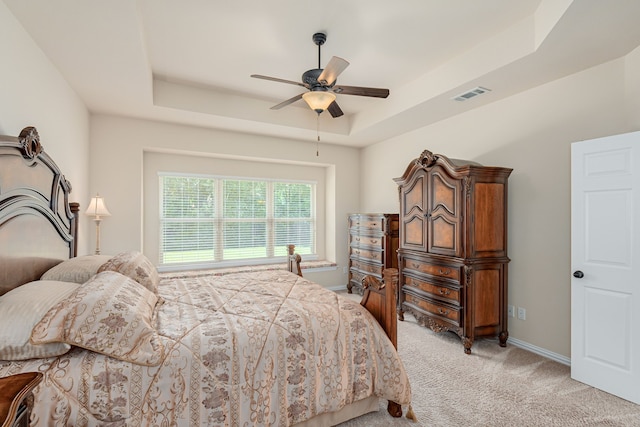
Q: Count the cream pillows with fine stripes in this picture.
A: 2